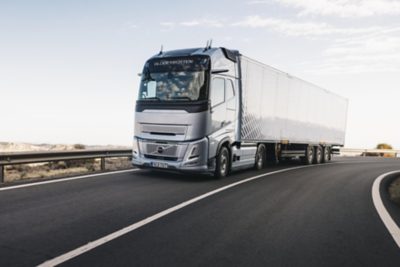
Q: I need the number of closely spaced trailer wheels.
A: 3